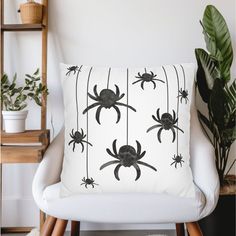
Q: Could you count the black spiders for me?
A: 9